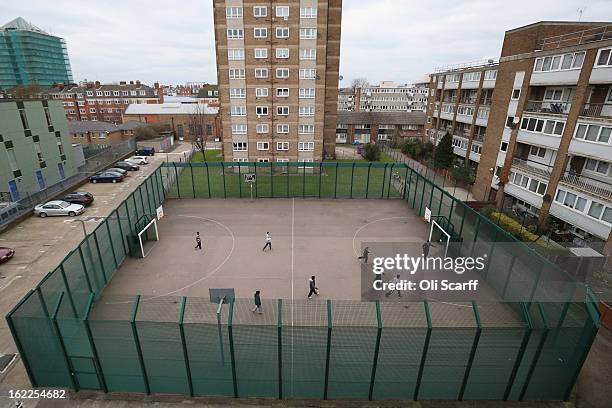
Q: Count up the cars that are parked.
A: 8